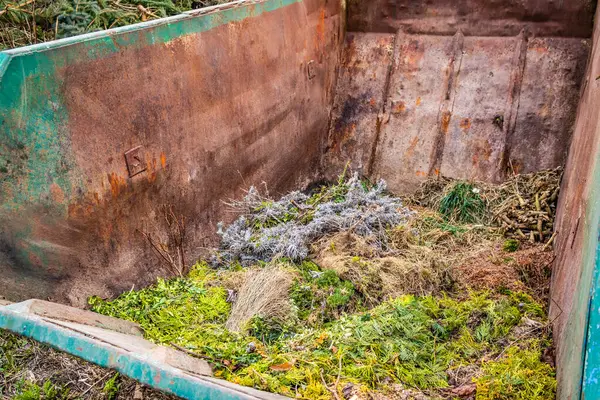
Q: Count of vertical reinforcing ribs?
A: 3